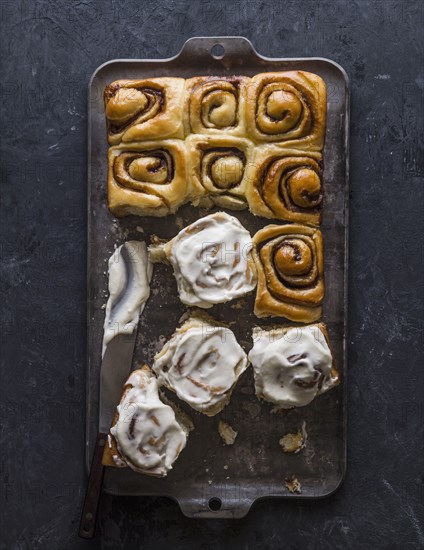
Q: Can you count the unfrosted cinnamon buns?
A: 7